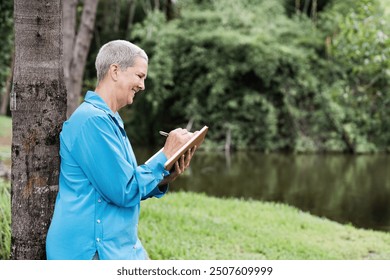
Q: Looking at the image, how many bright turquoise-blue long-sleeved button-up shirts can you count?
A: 1